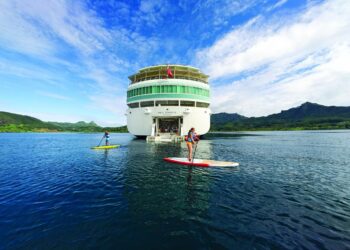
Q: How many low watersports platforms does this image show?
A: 1